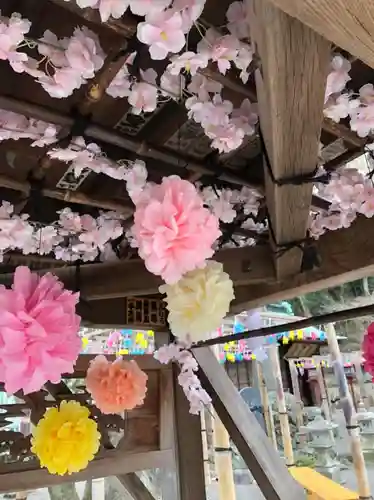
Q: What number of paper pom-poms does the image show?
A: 6